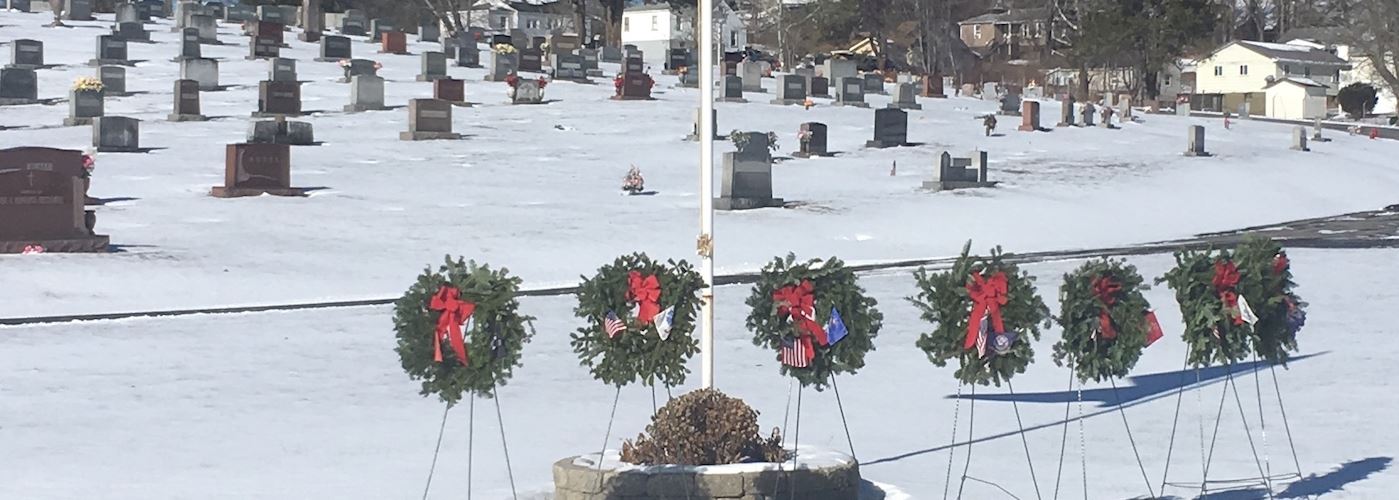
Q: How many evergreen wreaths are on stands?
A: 7